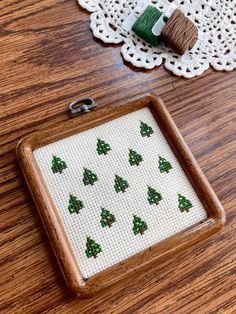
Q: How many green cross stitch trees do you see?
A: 13